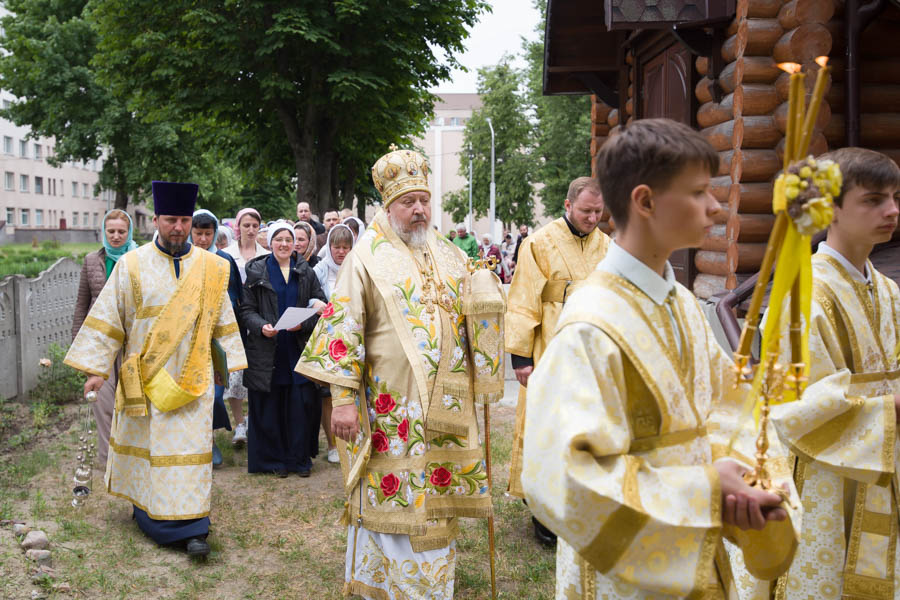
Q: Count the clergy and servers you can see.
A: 5